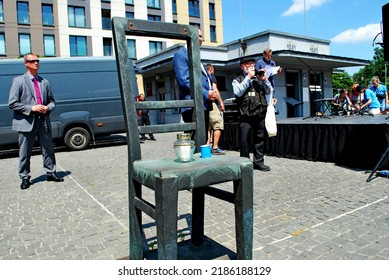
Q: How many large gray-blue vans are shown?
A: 1